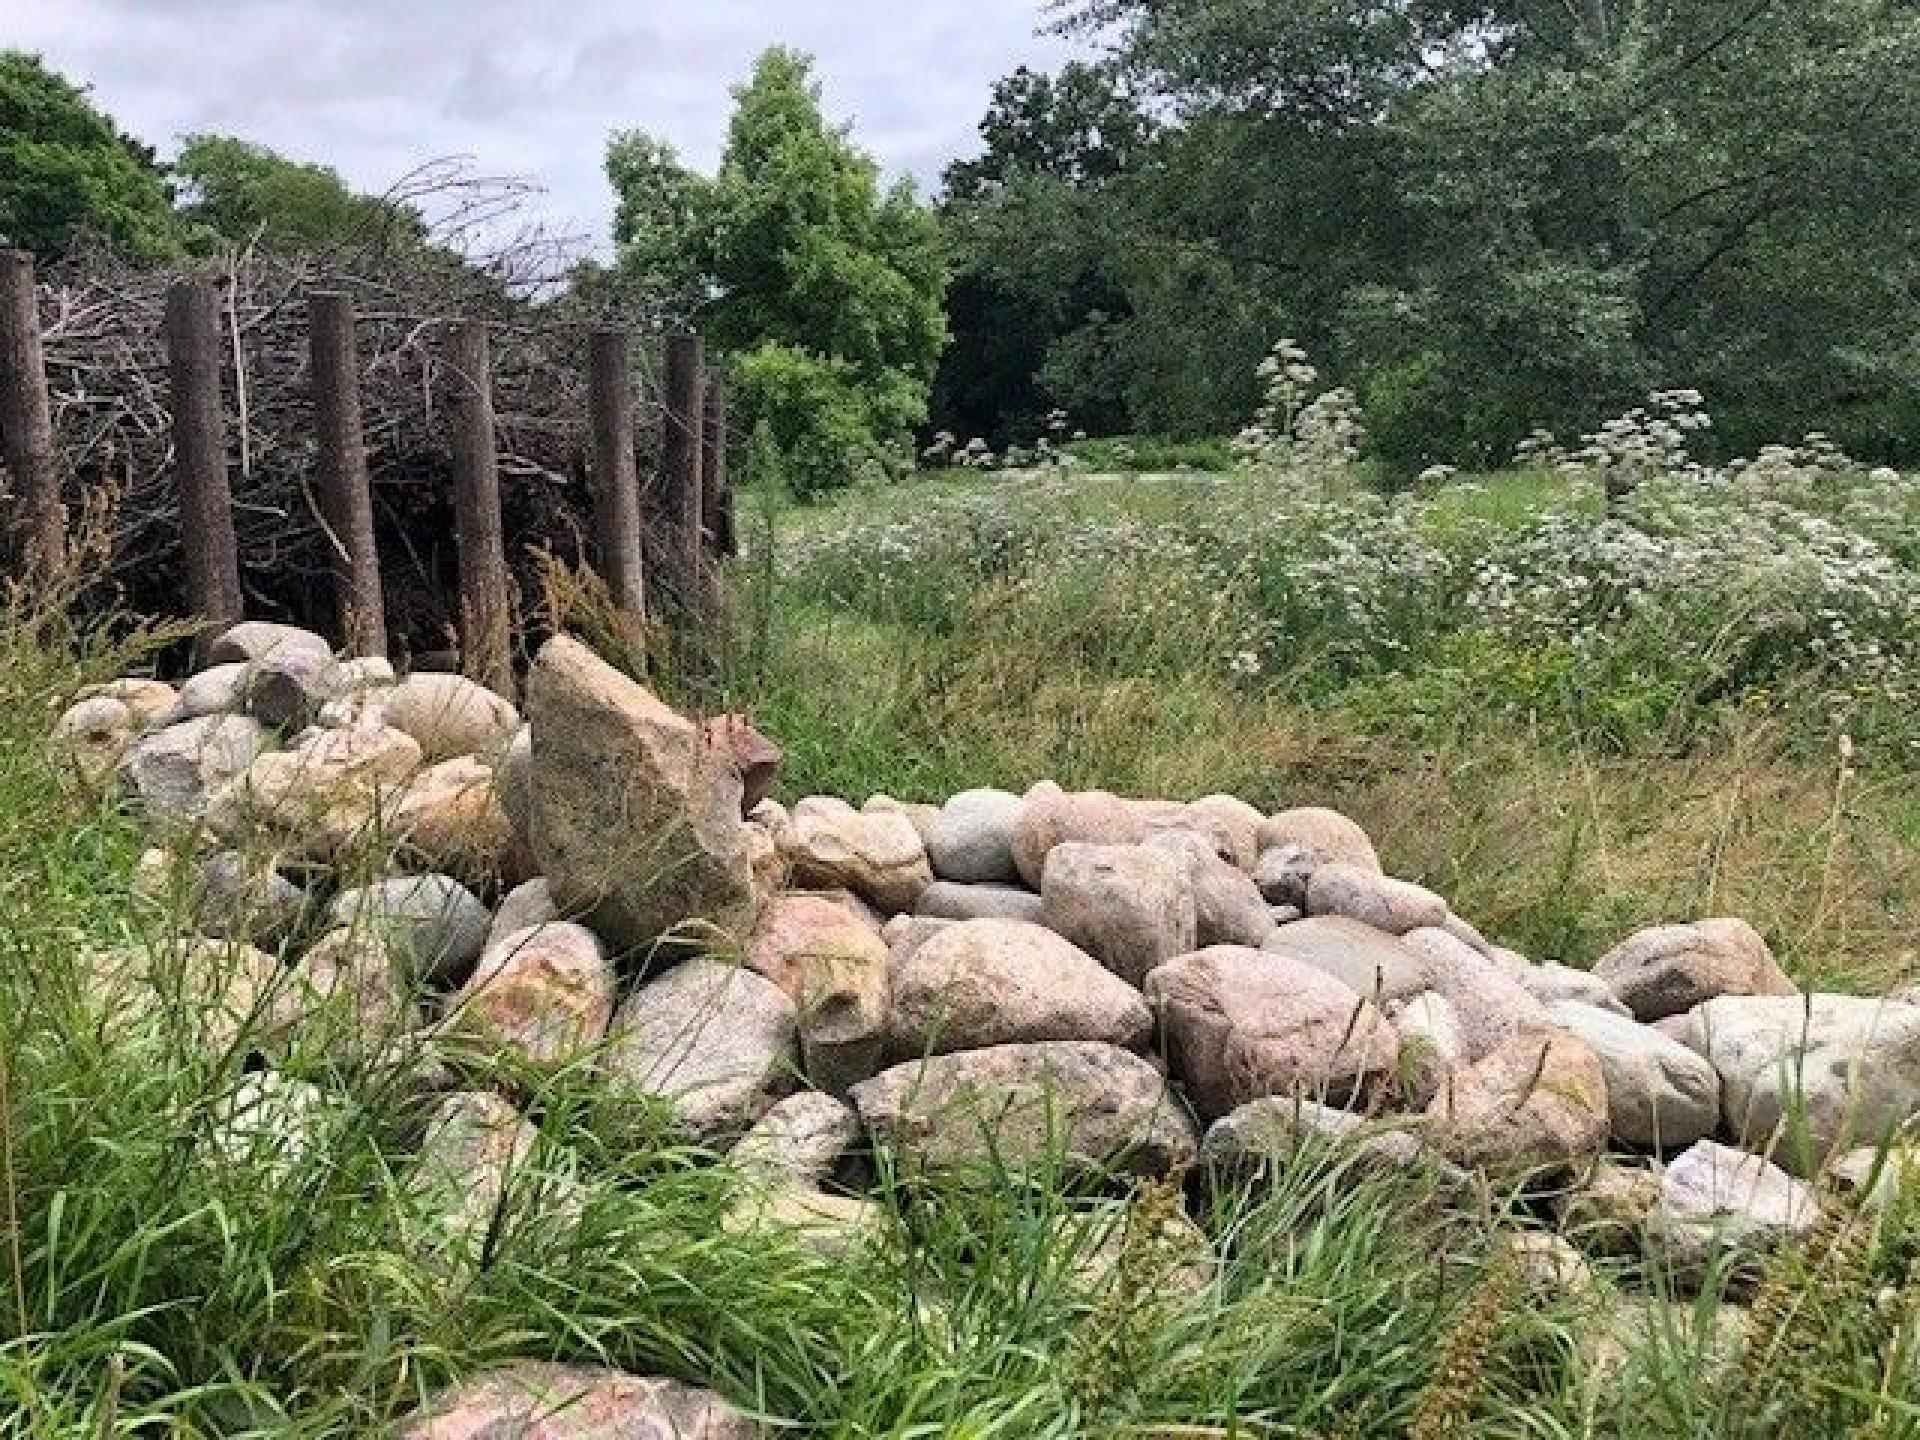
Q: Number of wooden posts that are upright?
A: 7